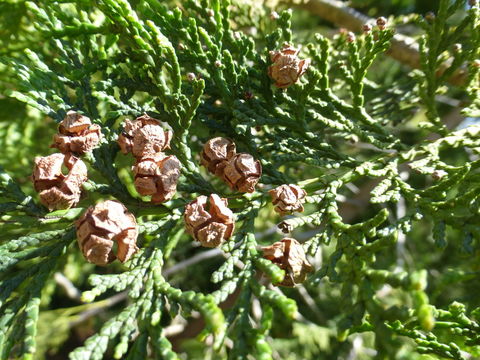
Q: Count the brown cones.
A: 11